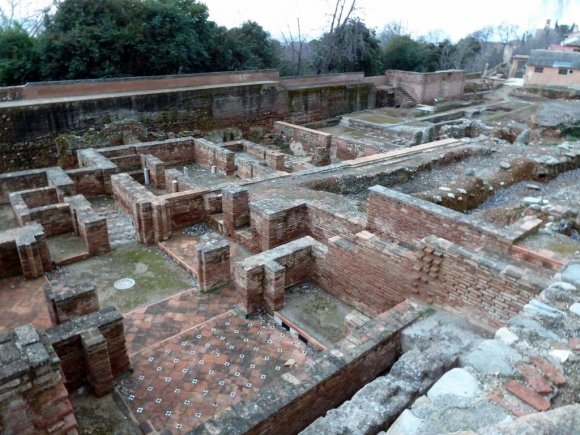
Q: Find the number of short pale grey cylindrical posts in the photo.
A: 4